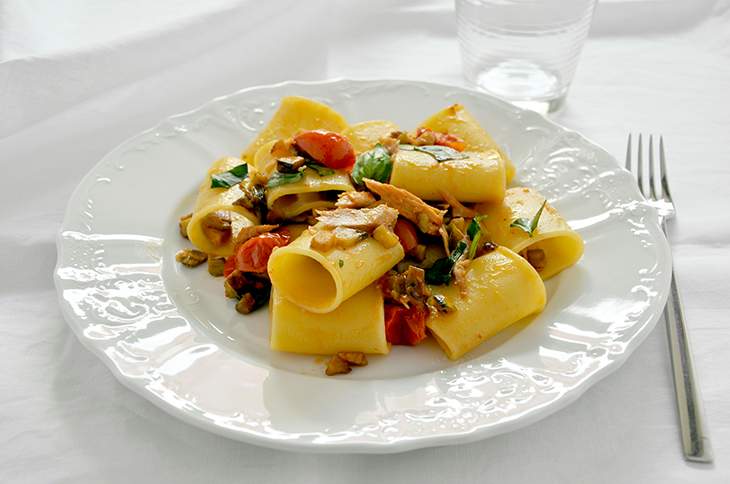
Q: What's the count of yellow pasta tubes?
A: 10